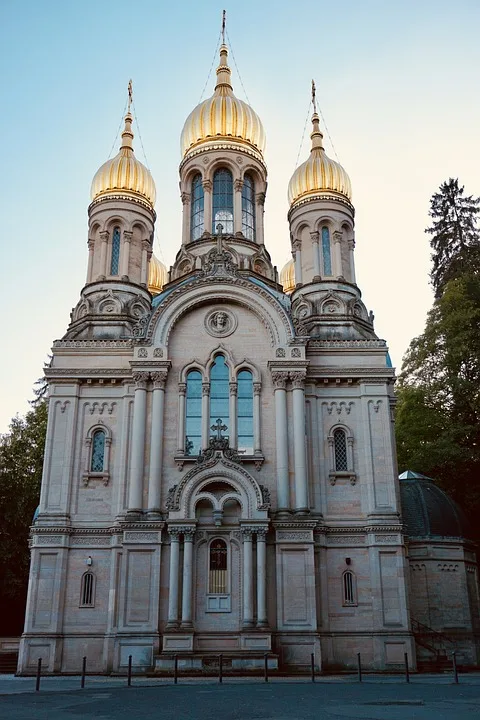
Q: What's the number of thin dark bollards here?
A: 10